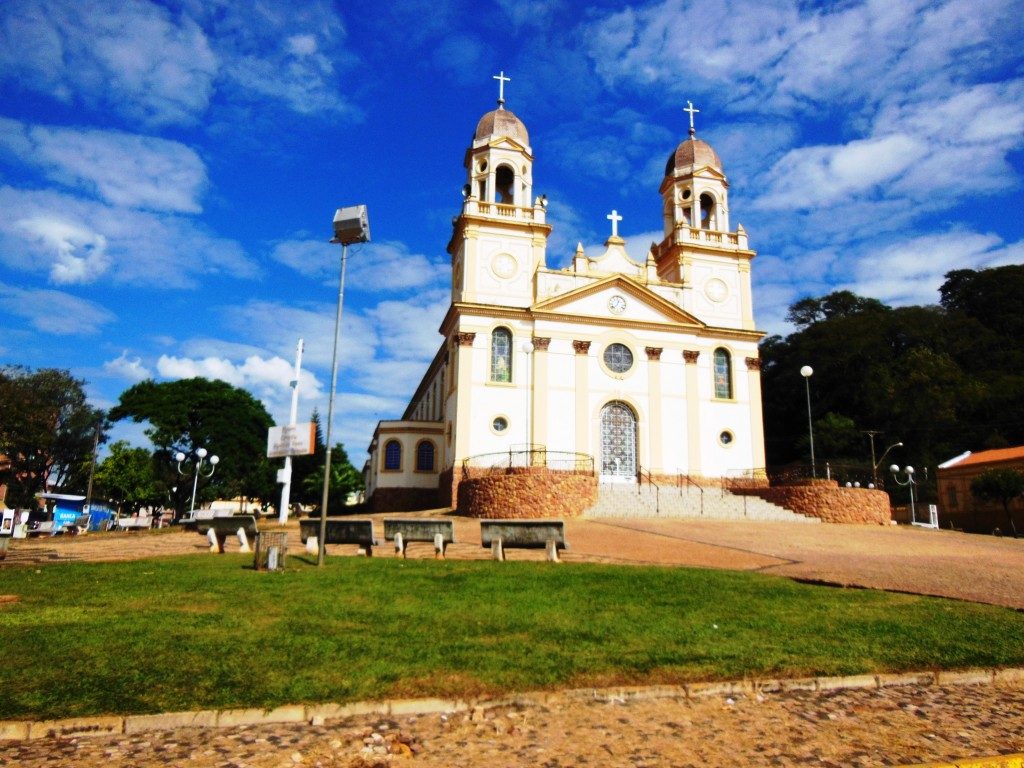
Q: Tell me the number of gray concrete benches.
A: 4